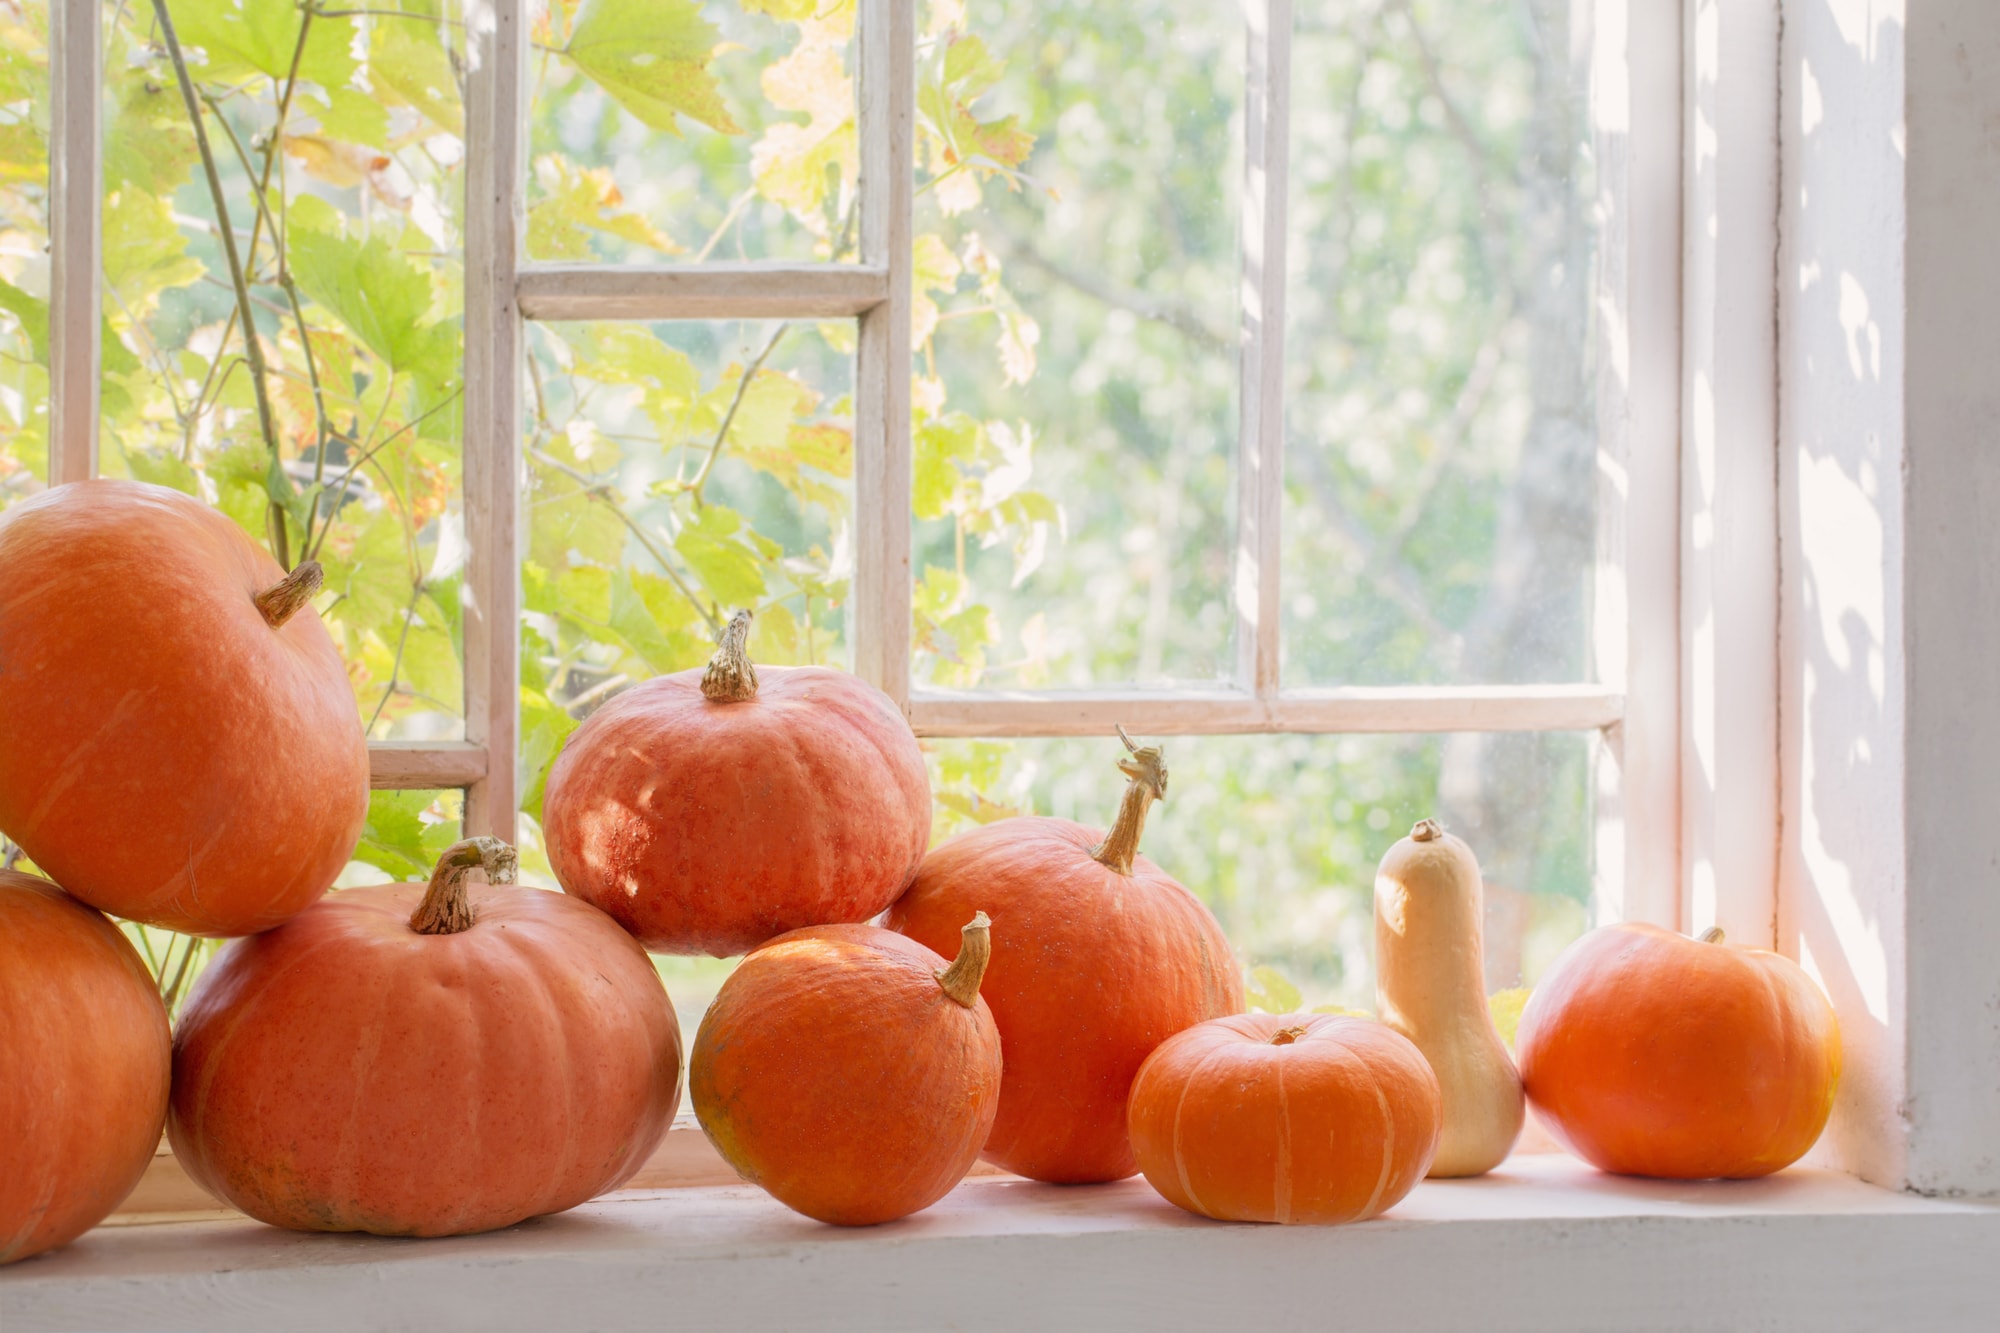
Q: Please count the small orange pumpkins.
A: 3